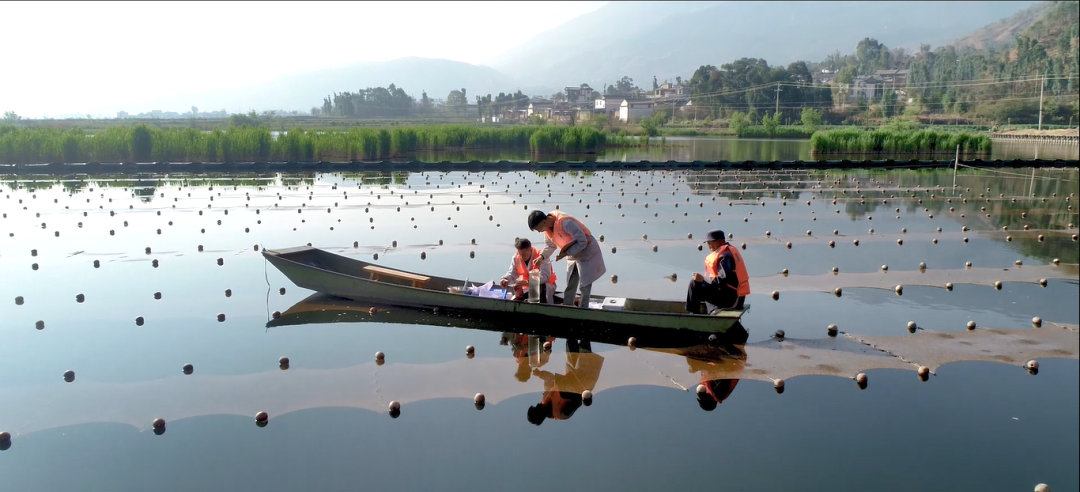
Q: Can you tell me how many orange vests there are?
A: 3